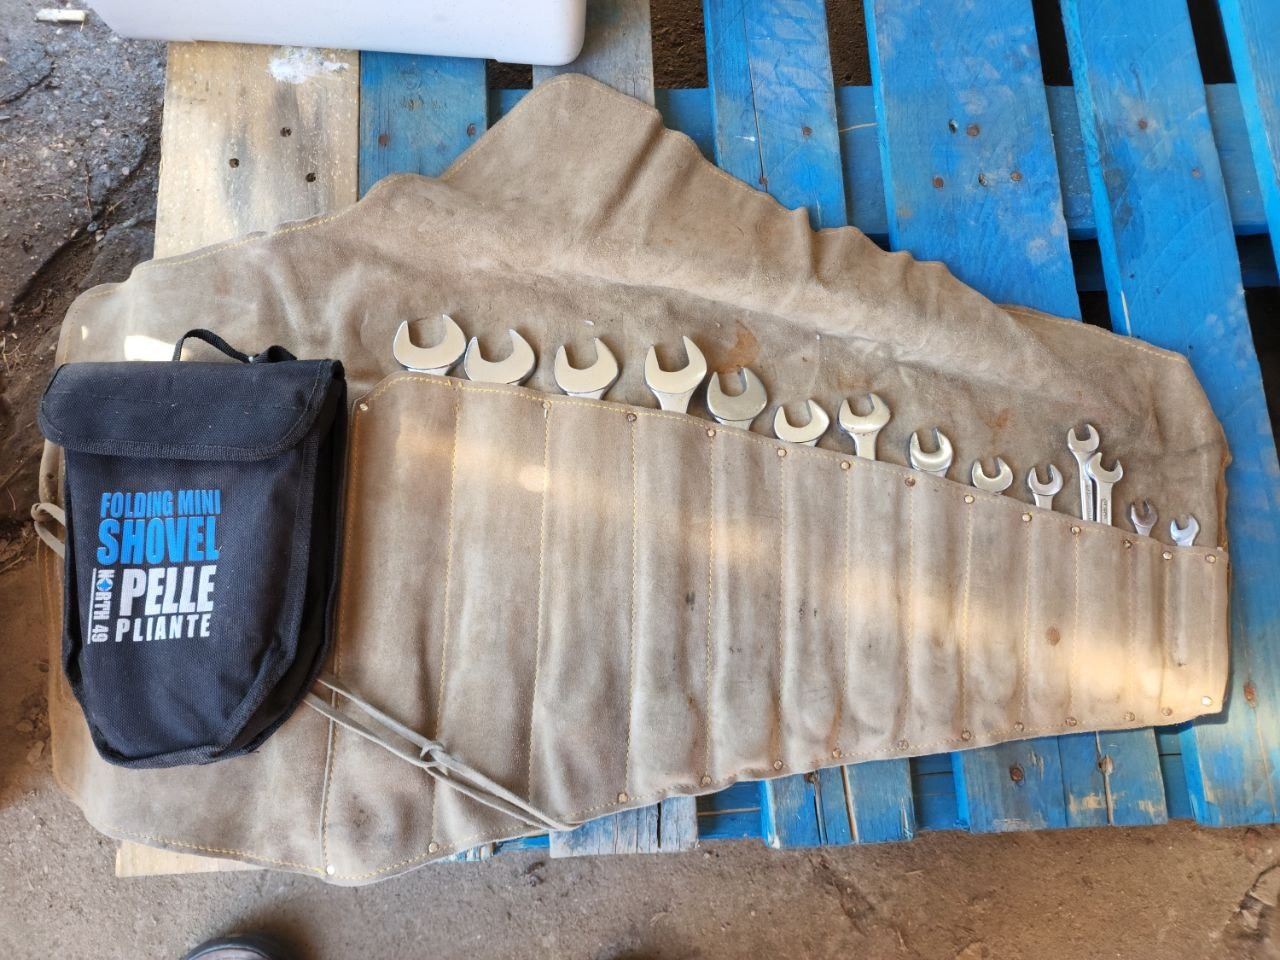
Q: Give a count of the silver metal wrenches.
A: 14